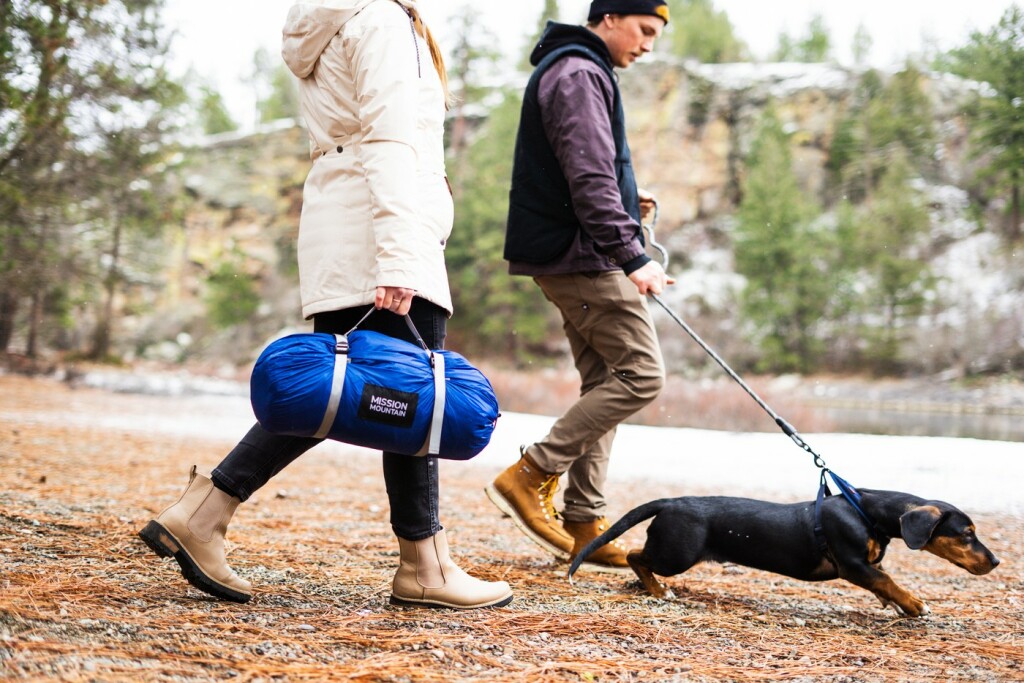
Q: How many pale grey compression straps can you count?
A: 2